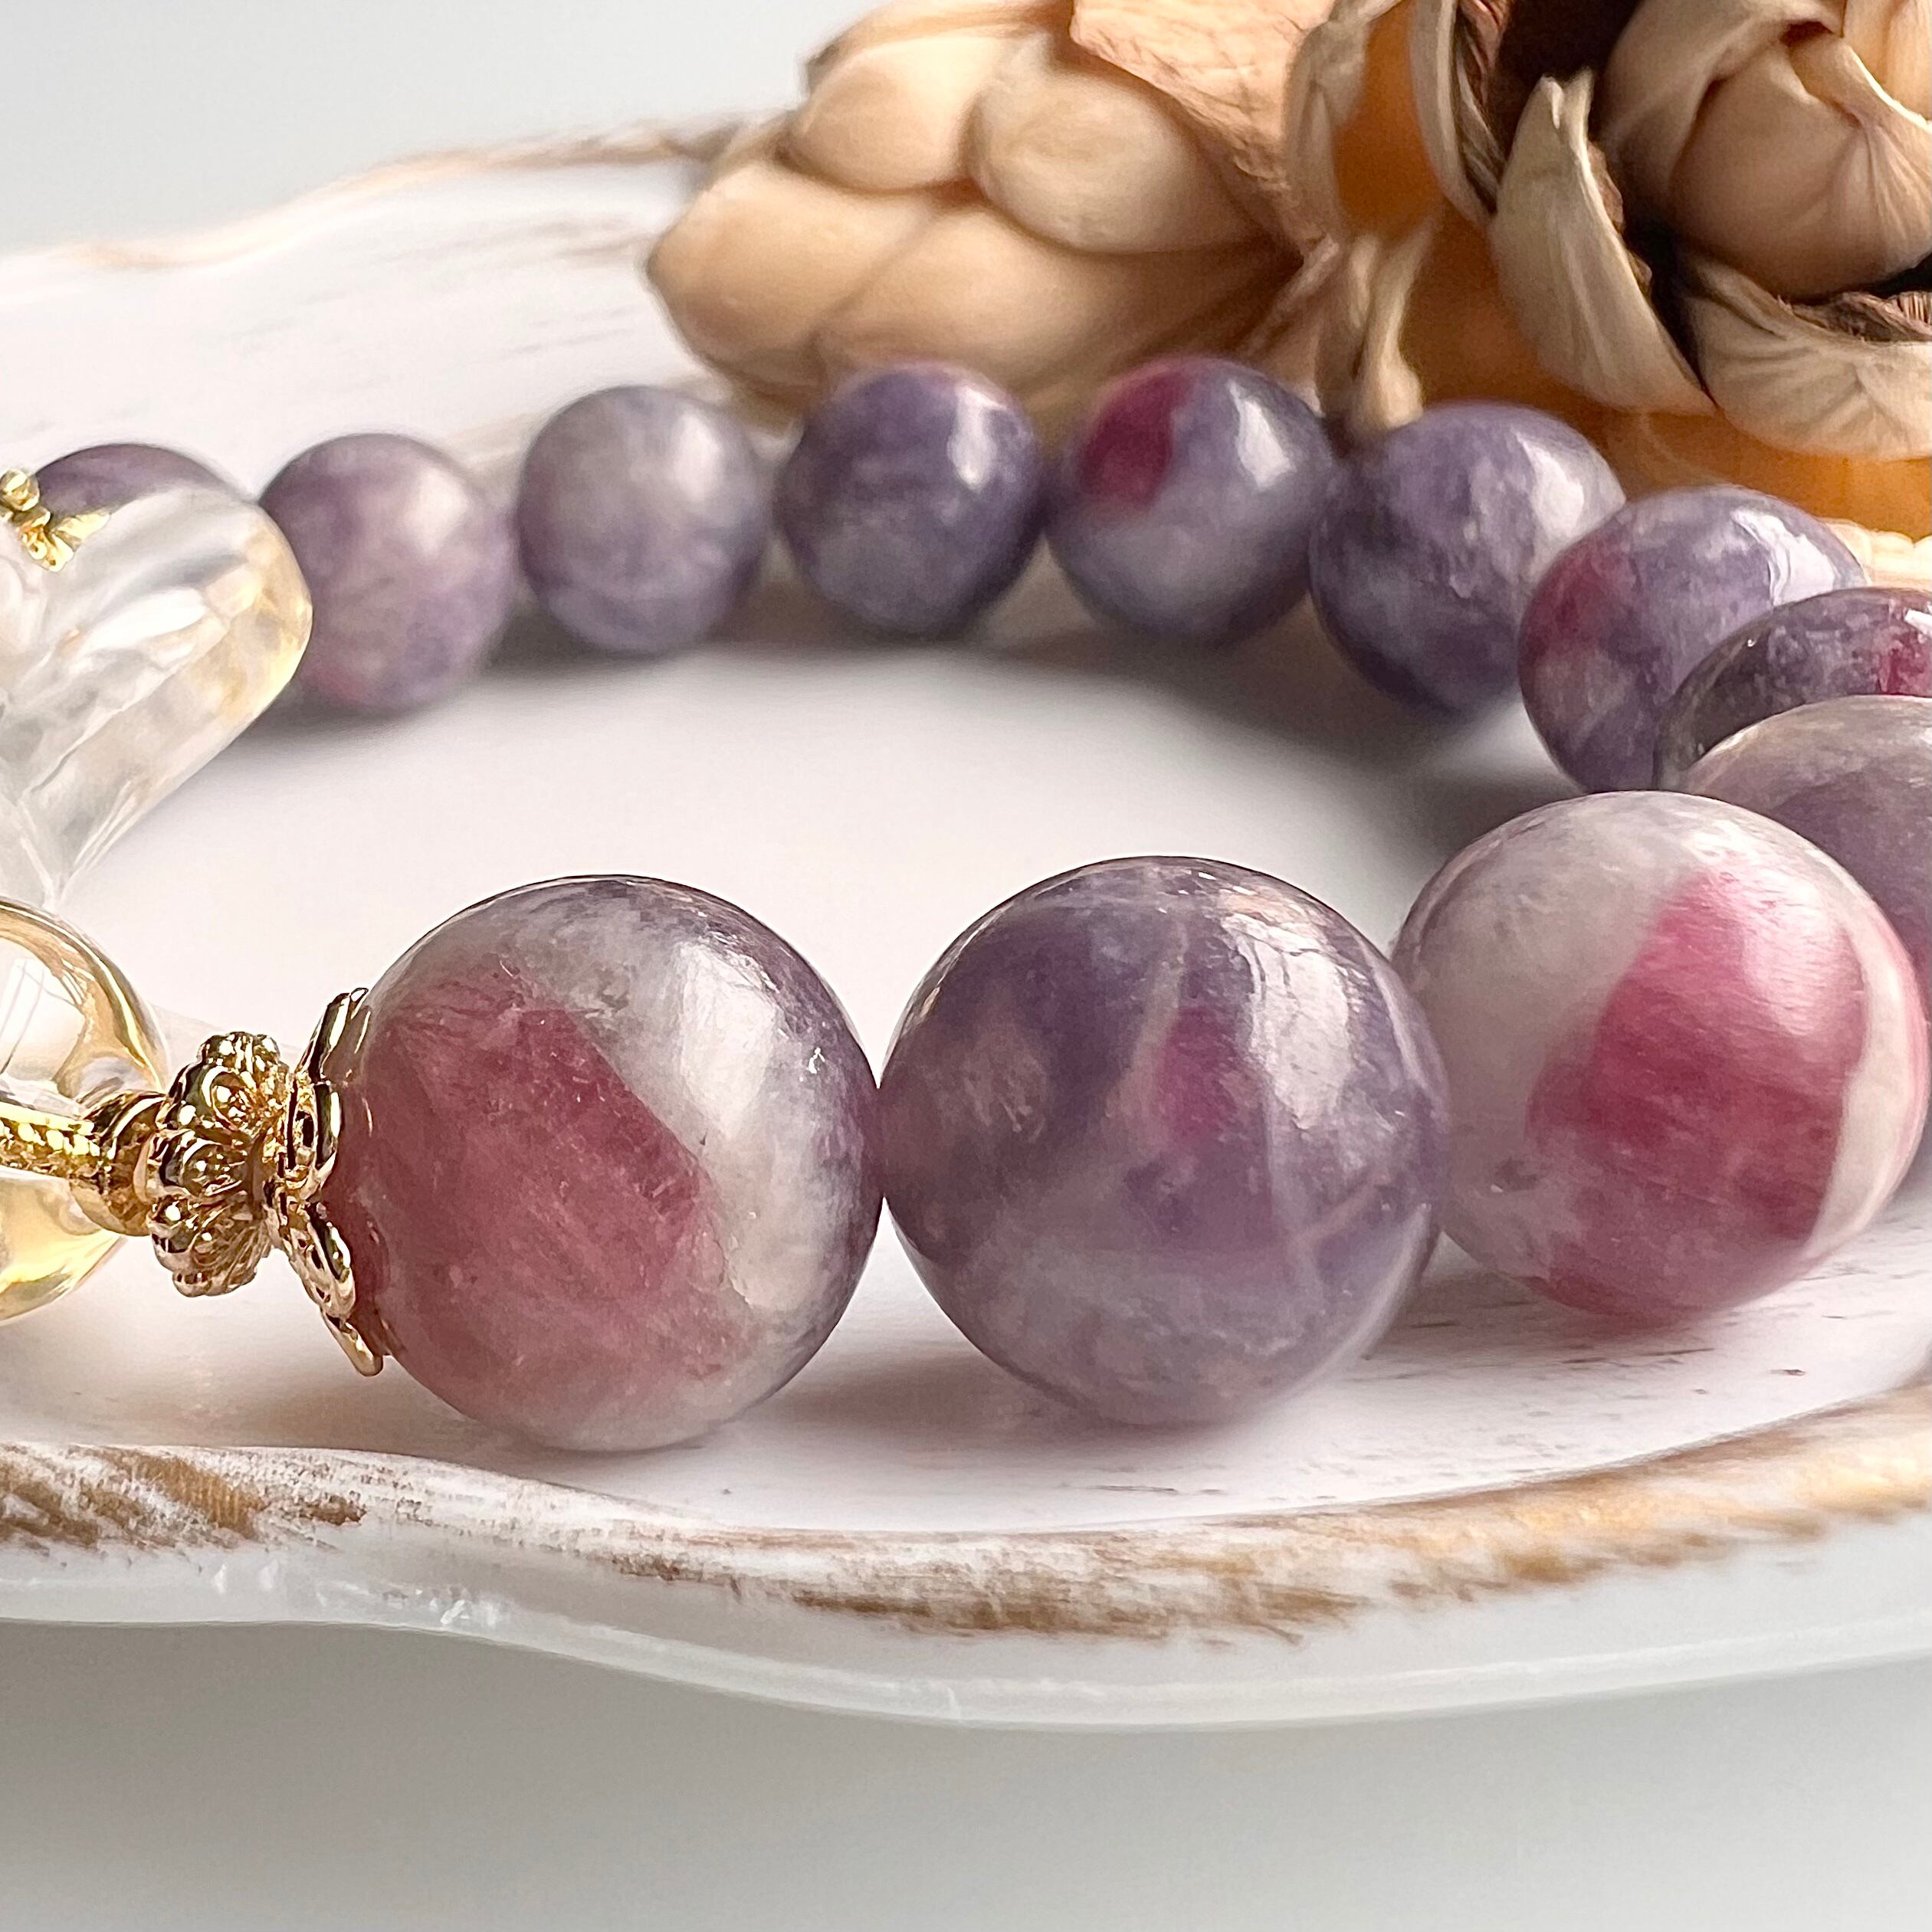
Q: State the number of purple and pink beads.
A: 12